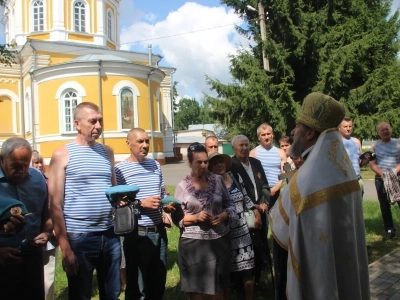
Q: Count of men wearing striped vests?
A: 5